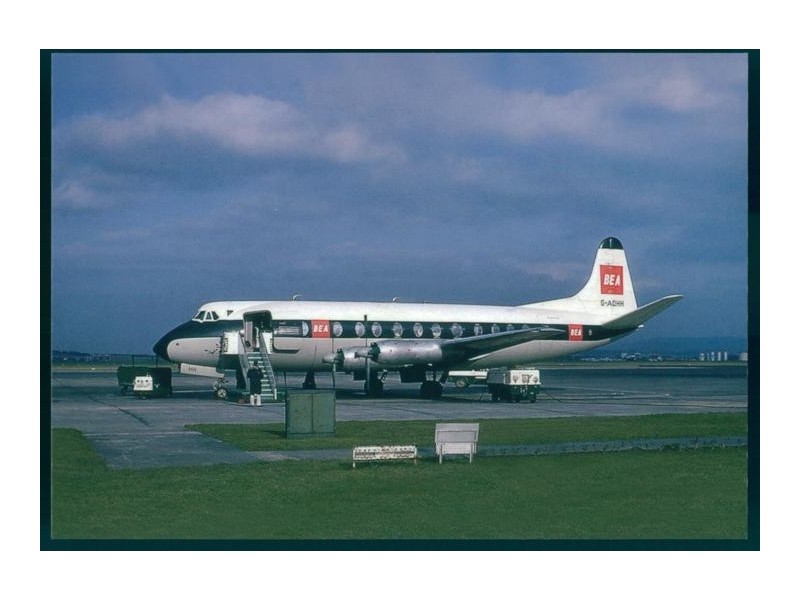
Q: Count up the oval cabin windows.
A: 12